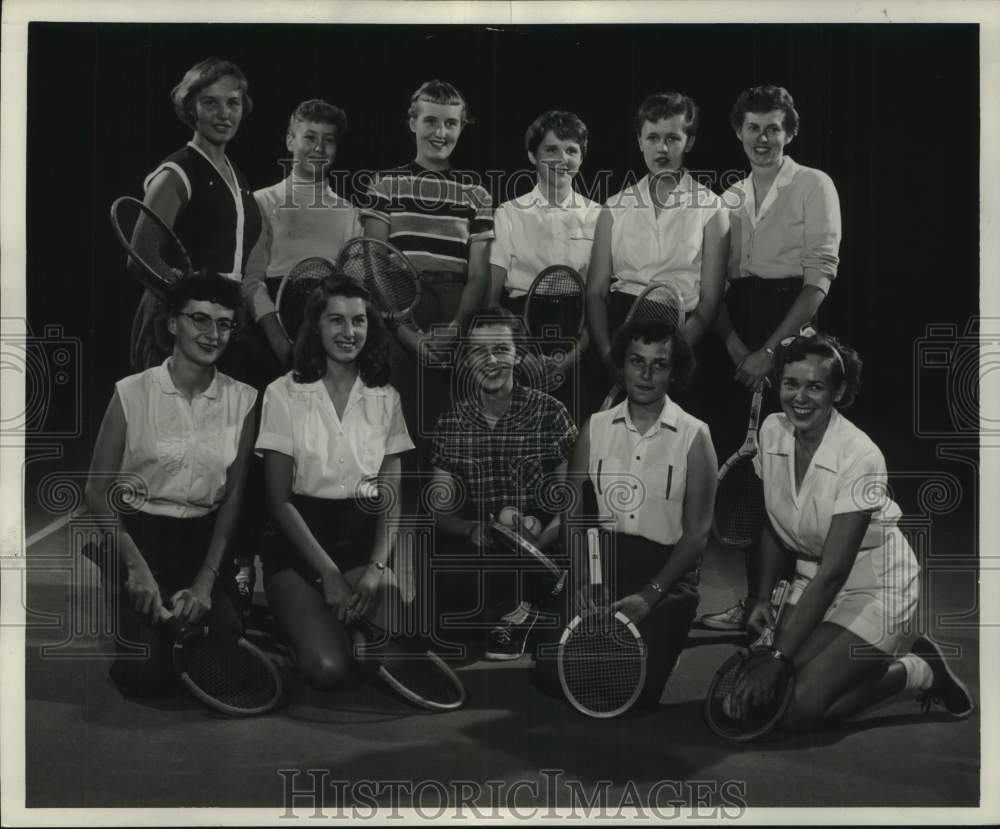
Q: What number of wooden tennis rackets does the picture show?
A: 11